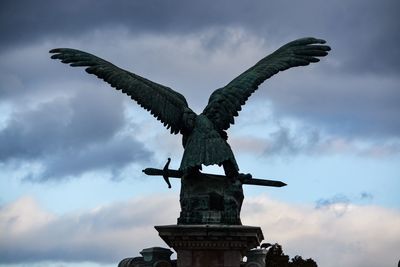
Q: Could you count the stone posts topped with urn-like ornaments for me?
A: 2